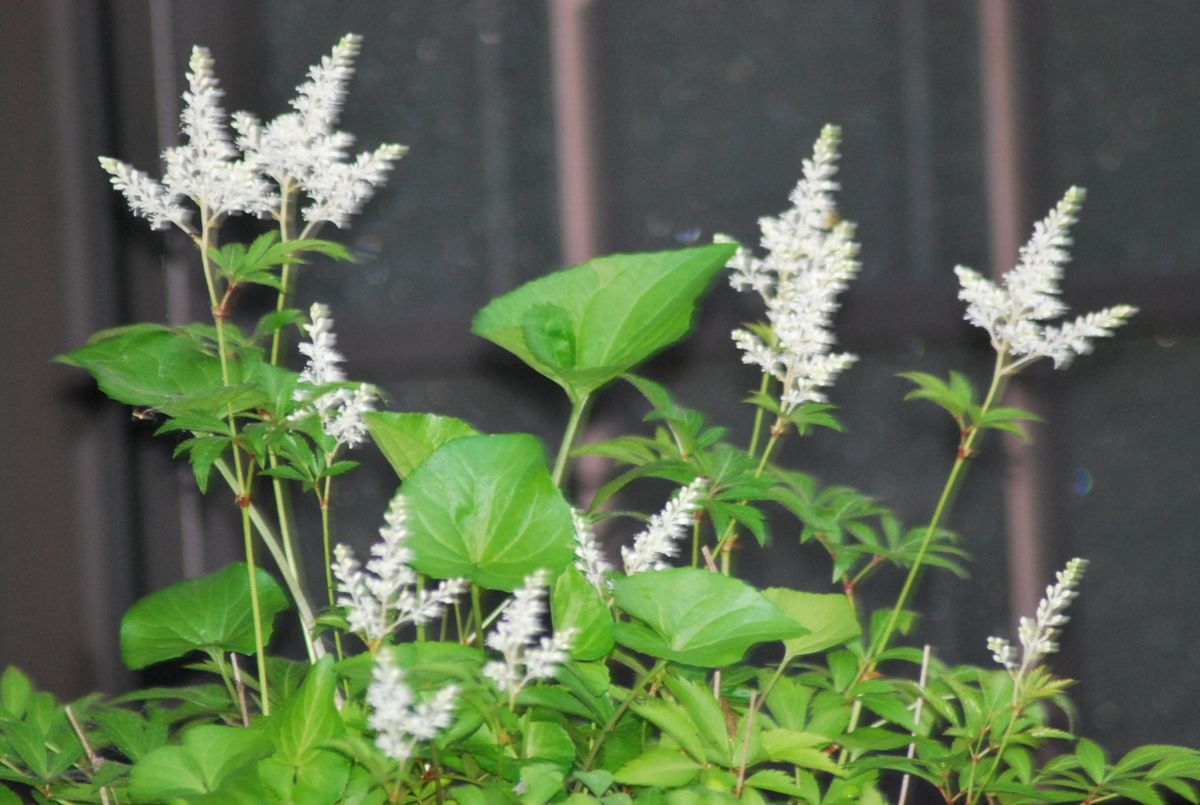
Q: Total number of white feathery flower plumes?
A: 11